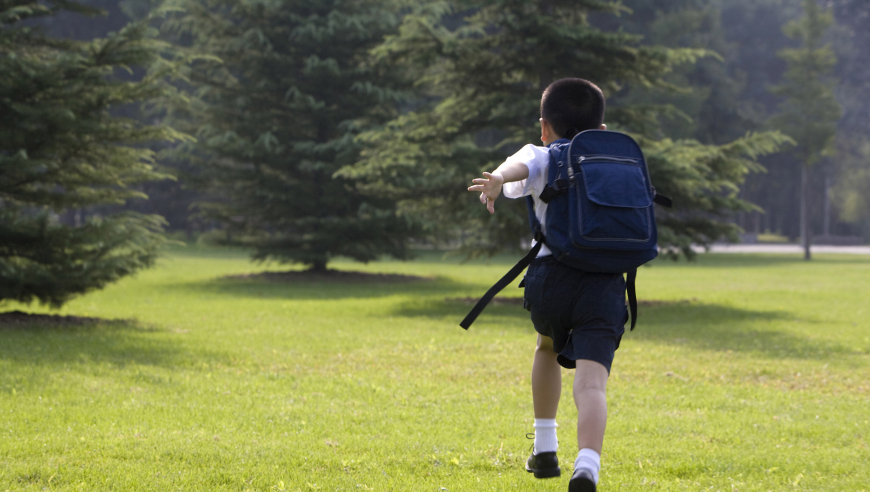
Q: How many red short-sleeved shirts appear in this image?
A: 0